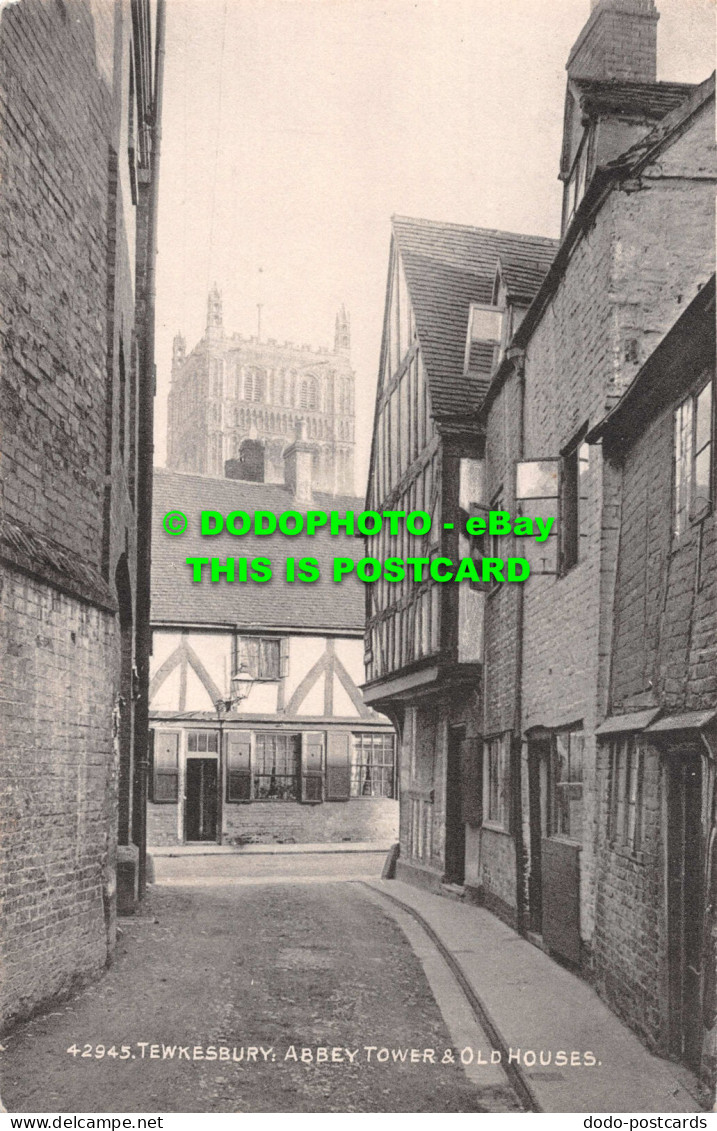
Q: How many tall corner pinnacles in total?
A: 3